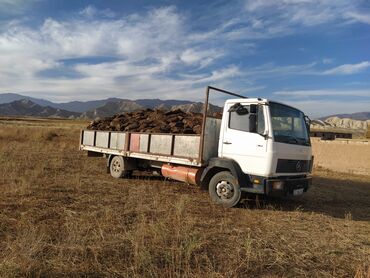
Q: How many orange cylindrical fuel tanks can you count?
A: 1